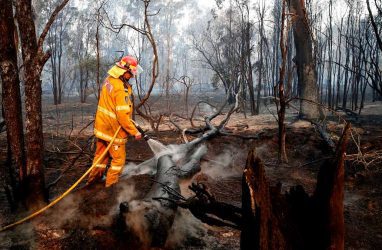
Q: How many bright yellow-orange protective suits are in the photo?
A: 1